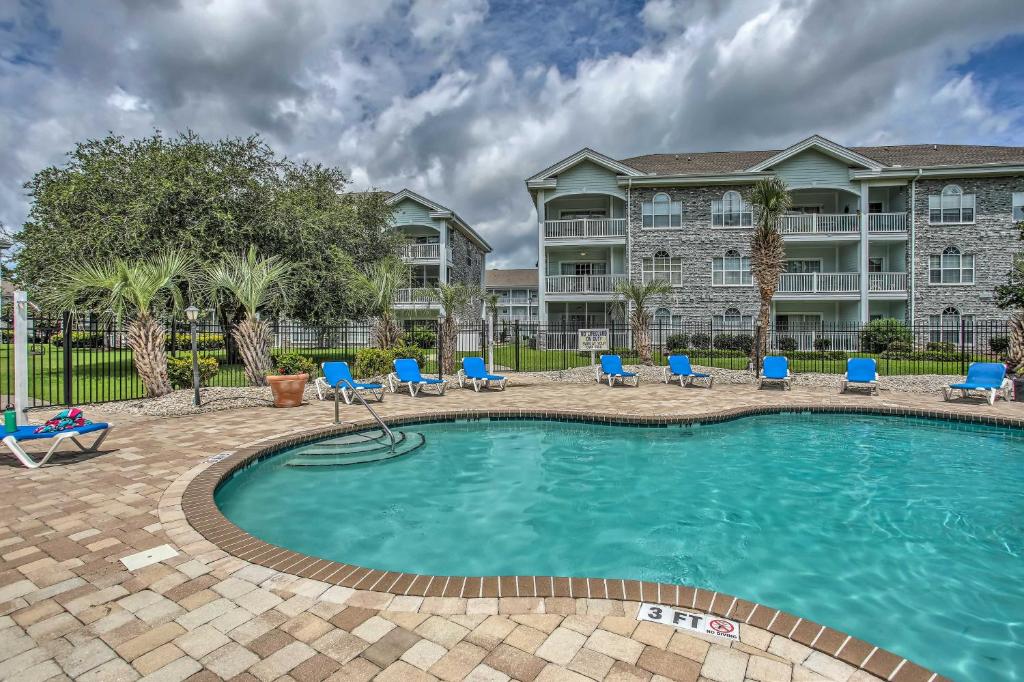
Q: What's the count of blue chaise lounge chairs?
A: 9